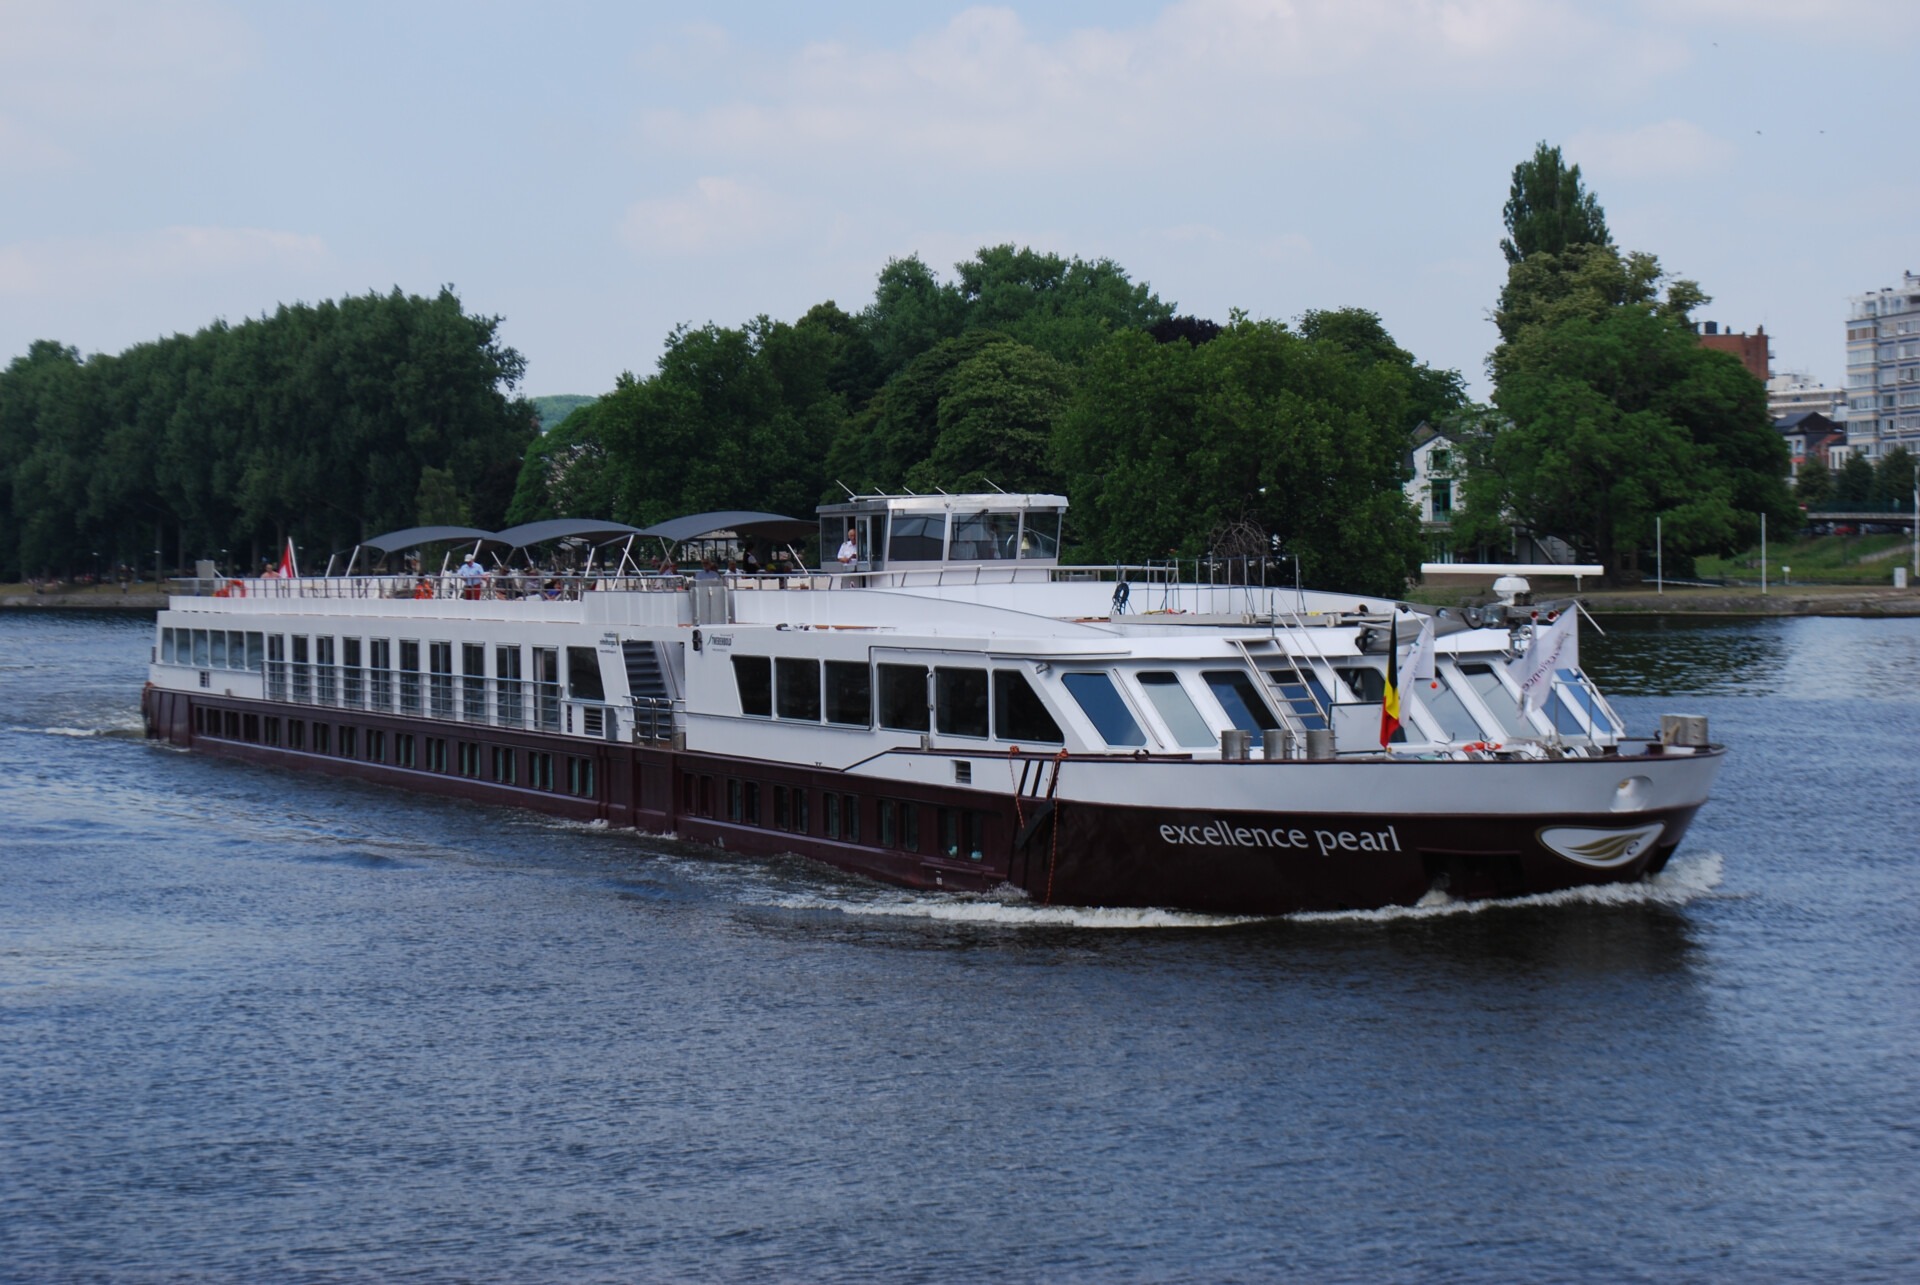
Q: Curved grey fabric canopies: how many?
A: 3